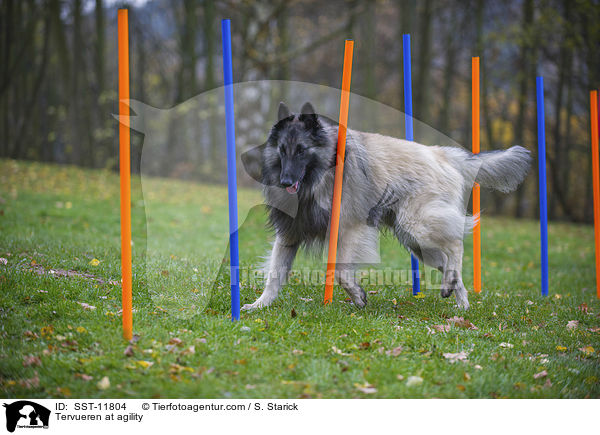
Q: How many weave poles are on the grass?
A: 7